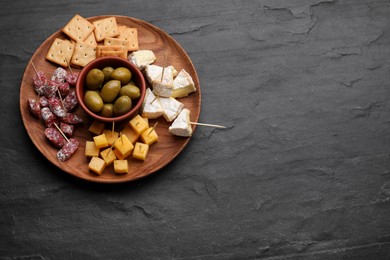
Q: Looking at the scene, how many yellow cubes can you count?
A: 13